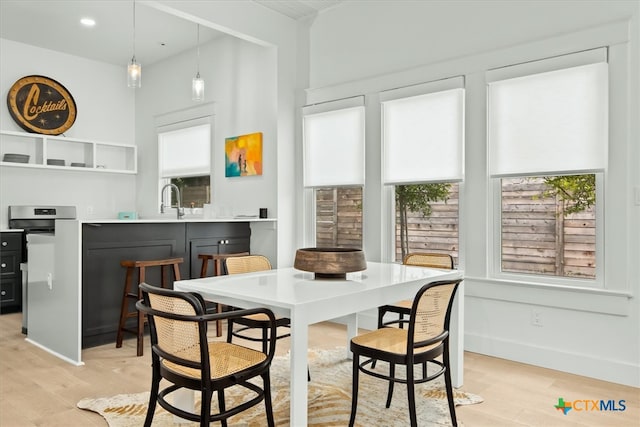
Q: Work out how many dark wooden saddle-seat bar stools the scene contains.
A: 2